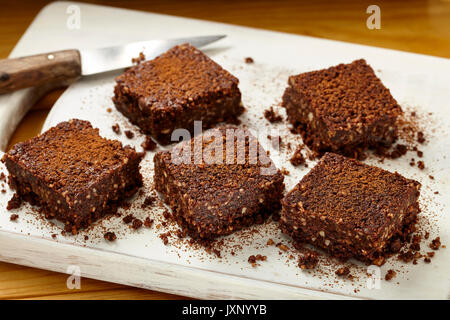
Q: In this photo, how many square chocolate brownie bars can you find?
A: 5